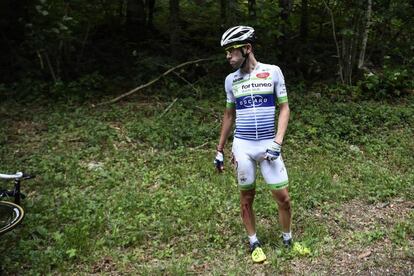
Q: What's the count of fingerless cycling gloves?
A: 2